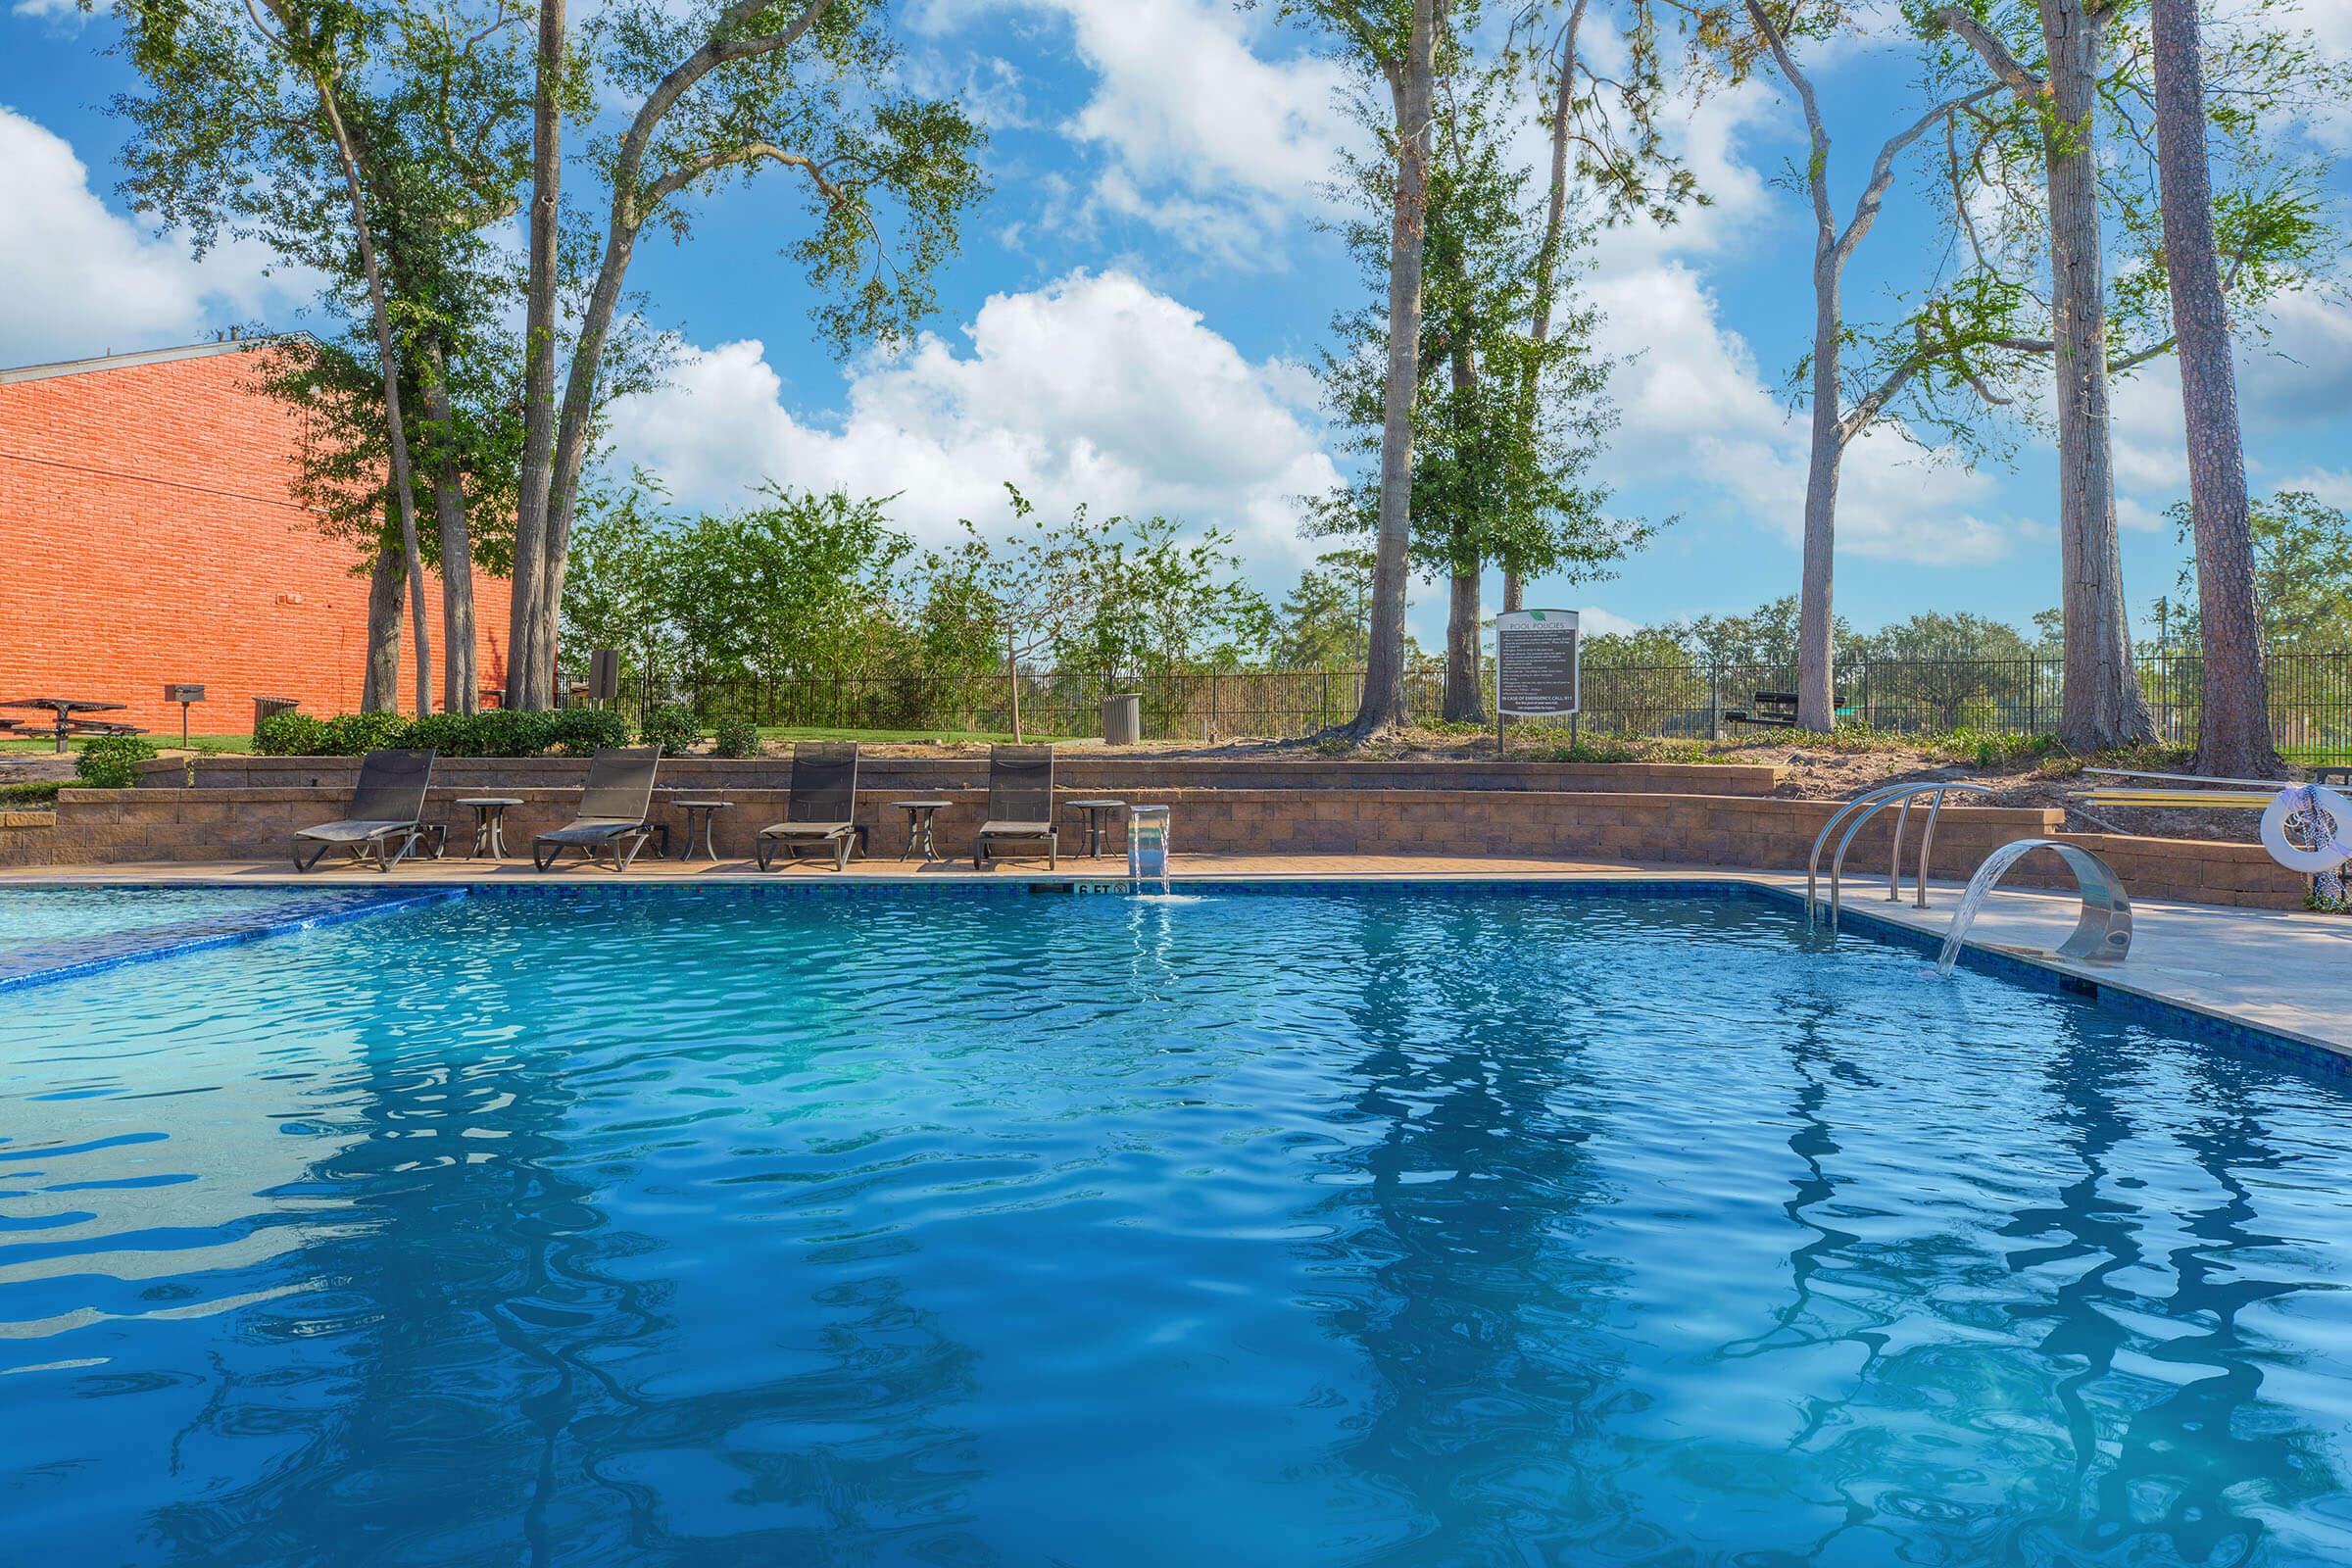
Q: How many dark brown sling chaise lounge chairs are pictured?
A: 4